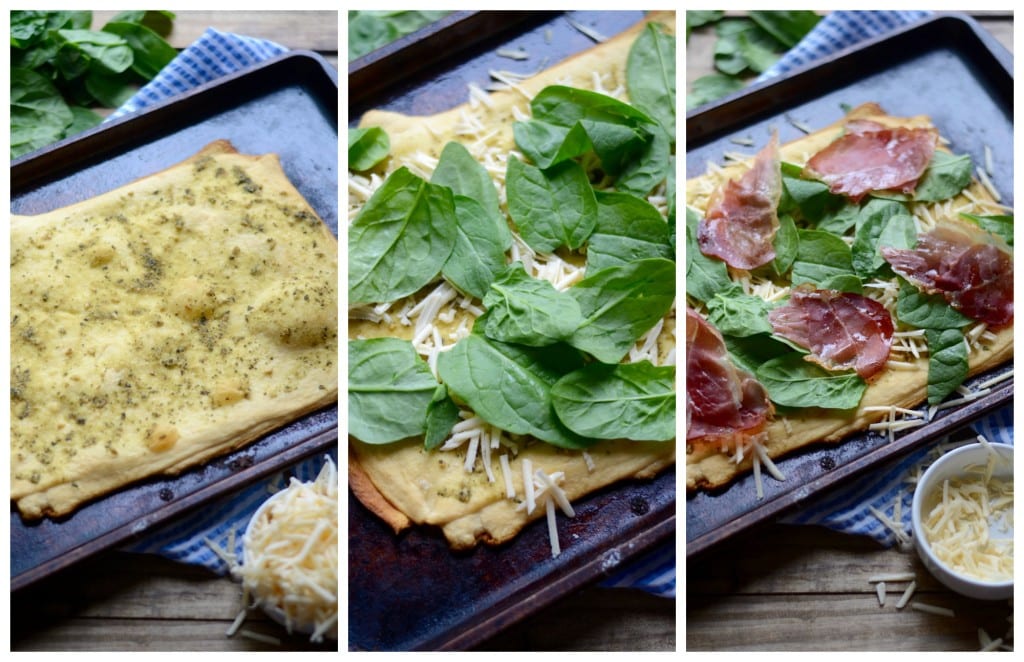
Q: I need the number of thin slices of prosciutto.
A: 5